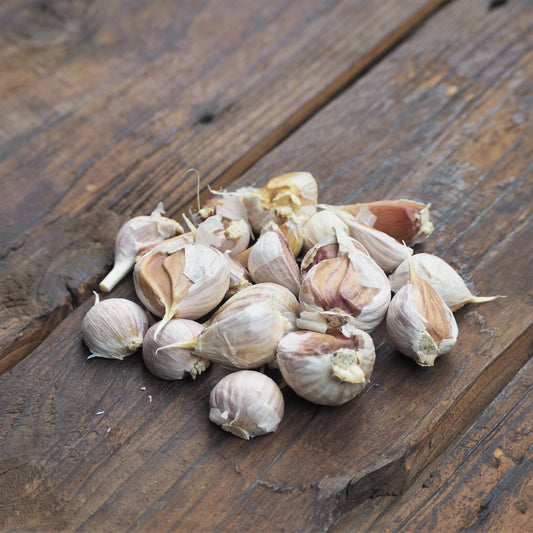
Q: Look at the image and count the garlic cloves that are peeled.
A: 0